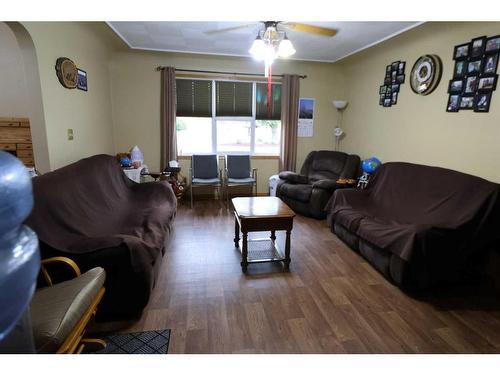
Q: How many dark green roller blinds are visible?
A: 3